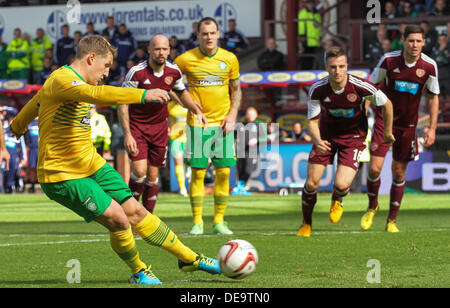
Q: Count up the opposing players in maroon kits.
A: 3